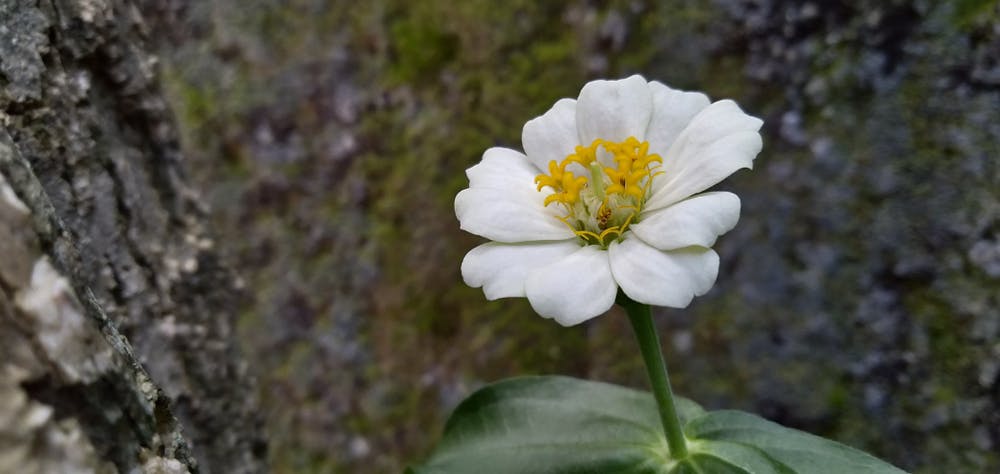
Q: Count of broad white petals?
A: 9